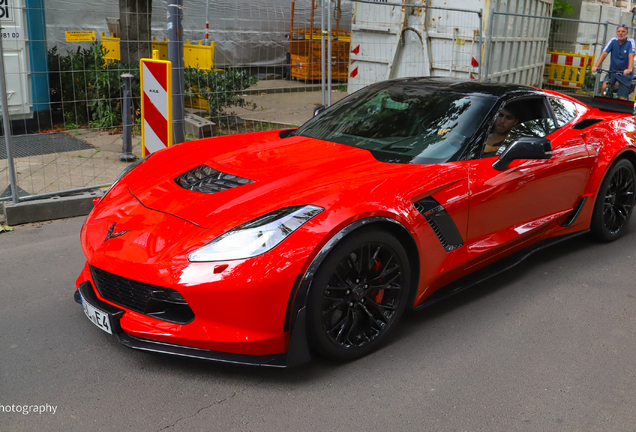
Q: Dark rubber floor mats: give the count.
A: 1